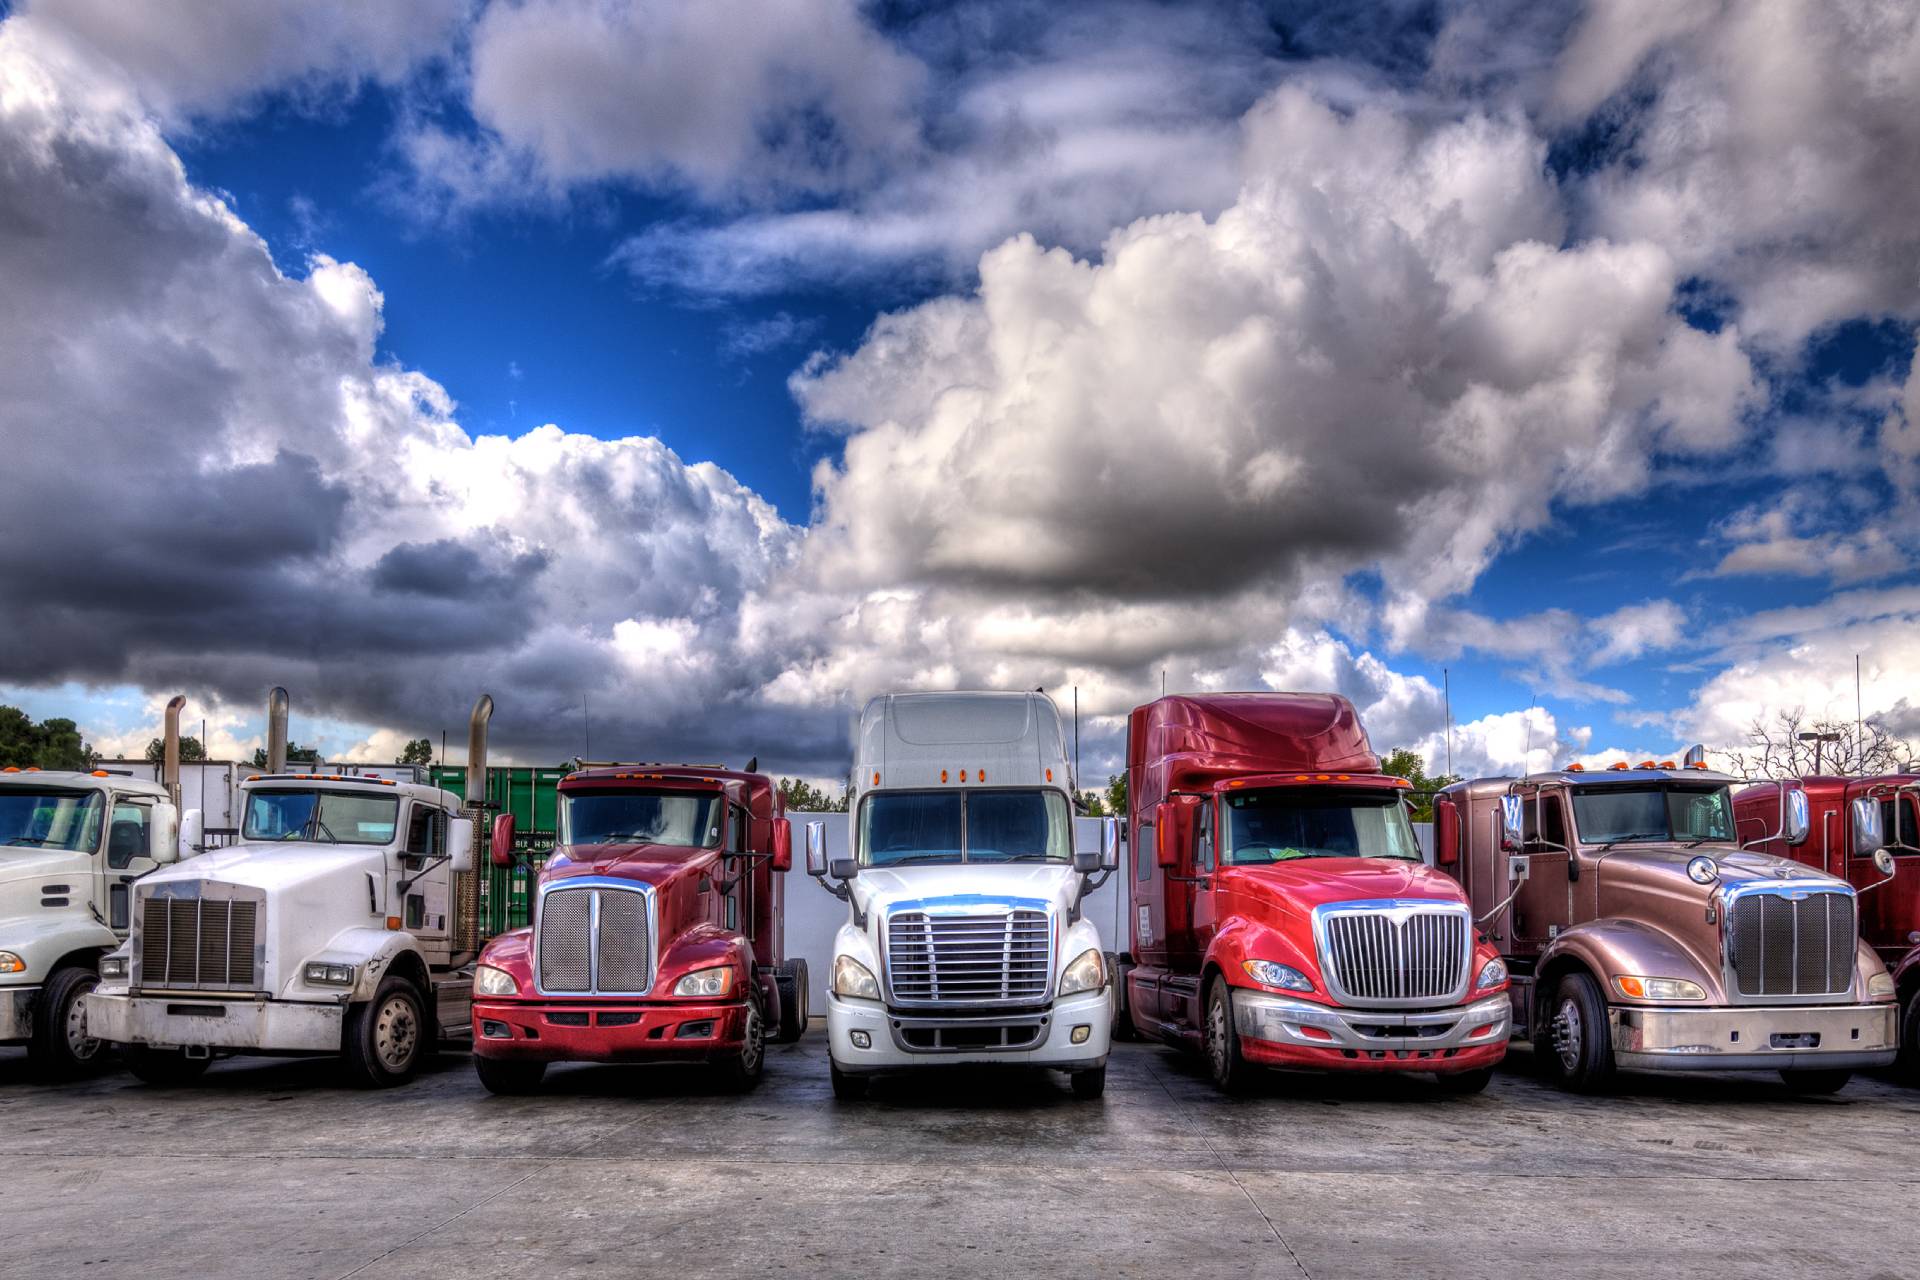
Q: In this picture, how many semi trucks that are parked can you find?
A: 7